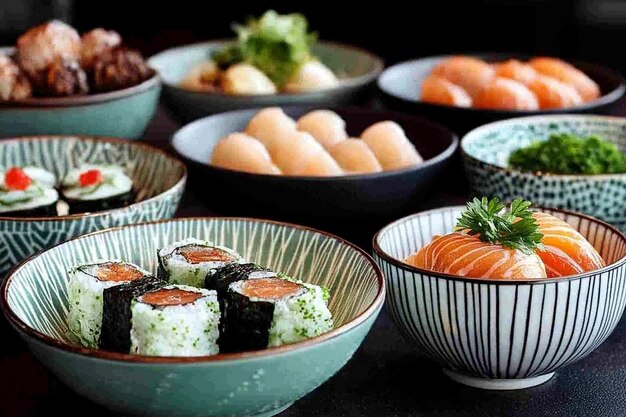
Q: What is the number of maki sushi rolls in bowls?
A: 6